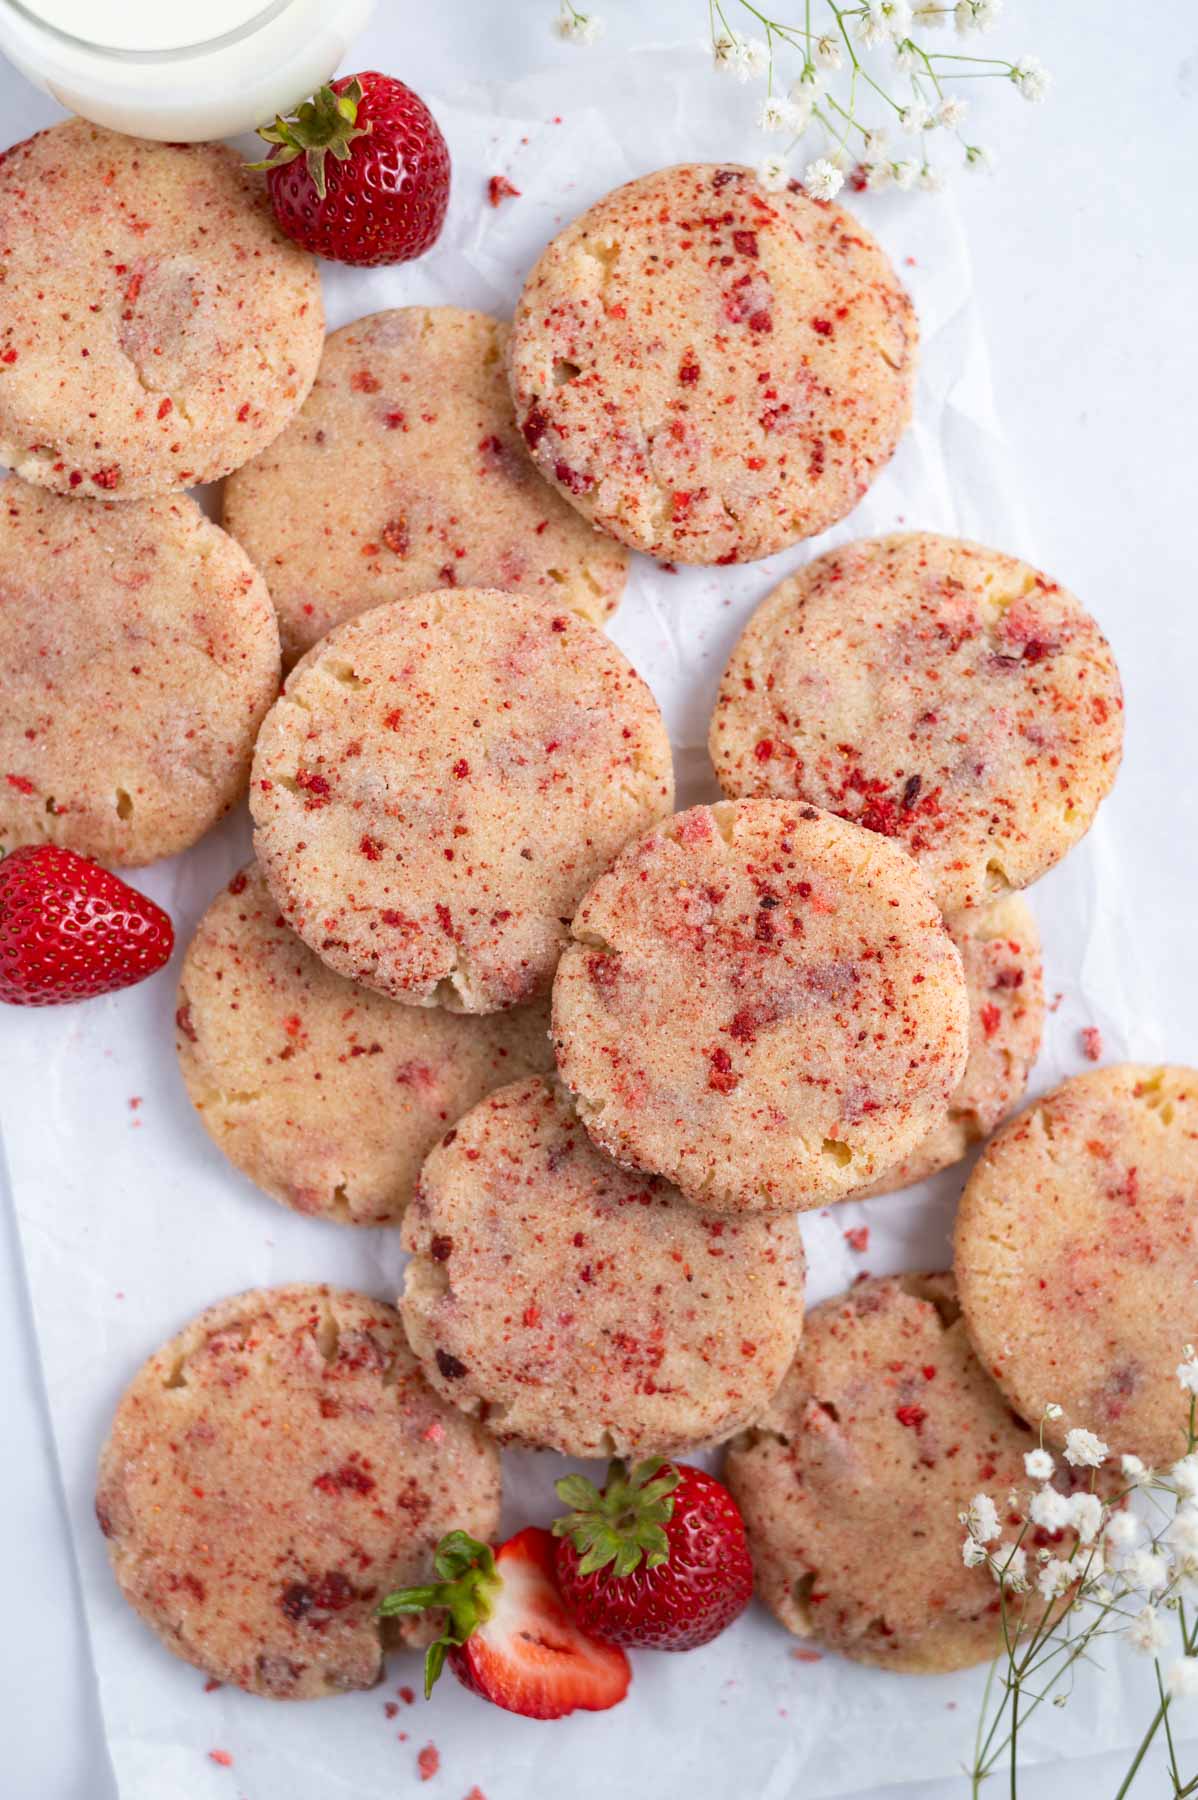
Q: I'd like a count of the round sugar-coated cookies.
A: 13